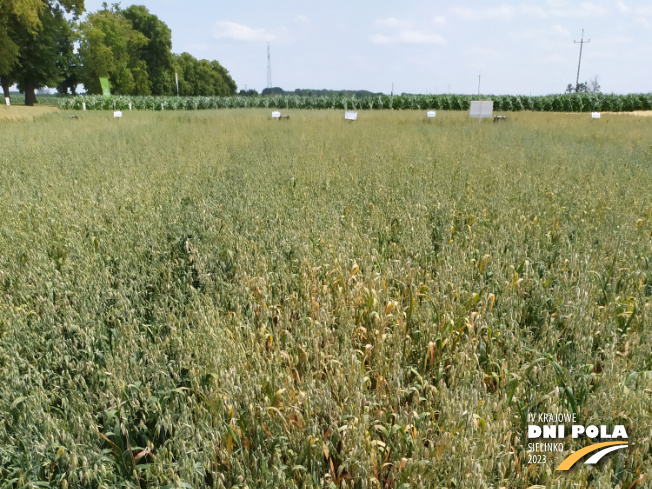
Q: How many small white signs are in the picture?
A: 5